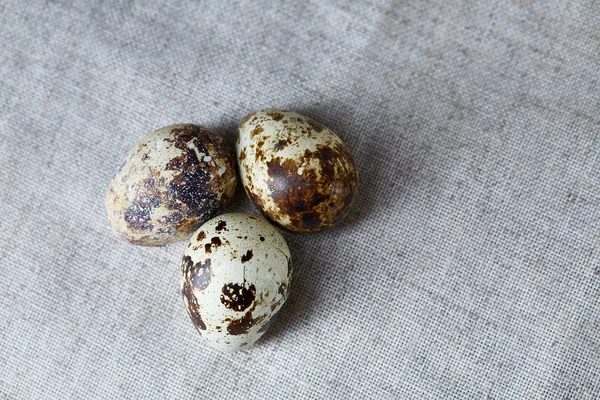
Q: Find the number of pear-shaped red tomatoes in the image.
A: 0